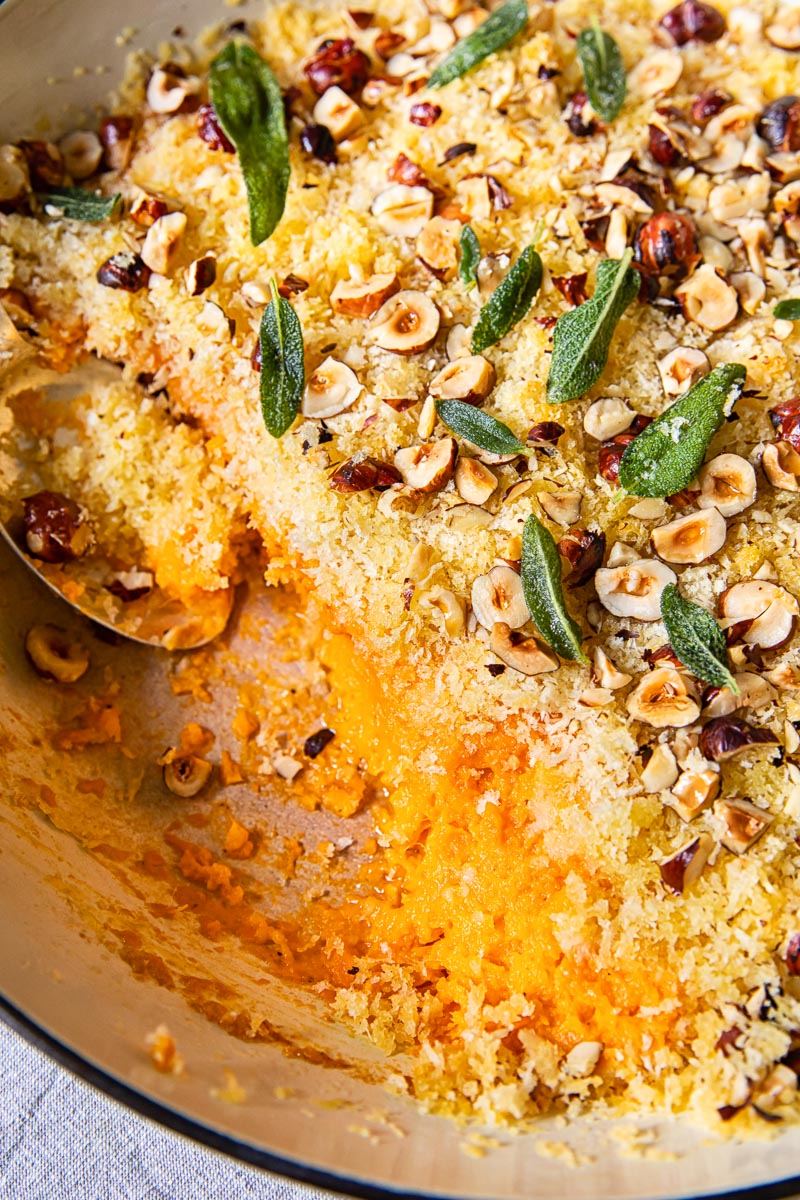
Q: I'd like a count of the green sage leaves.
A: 13